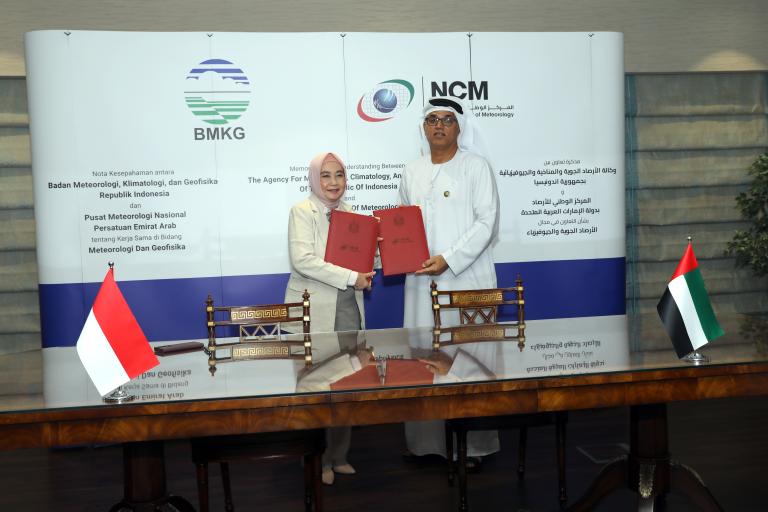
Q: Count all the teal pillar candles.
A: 0